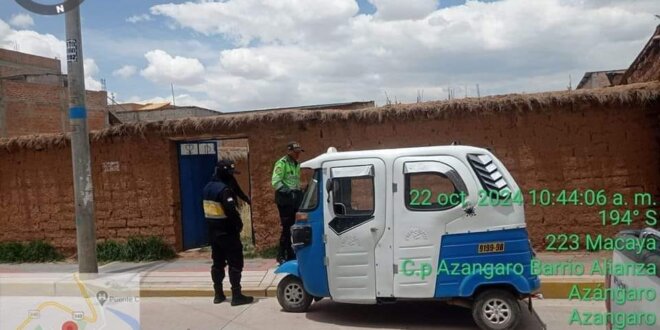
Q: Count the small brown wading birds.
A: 0